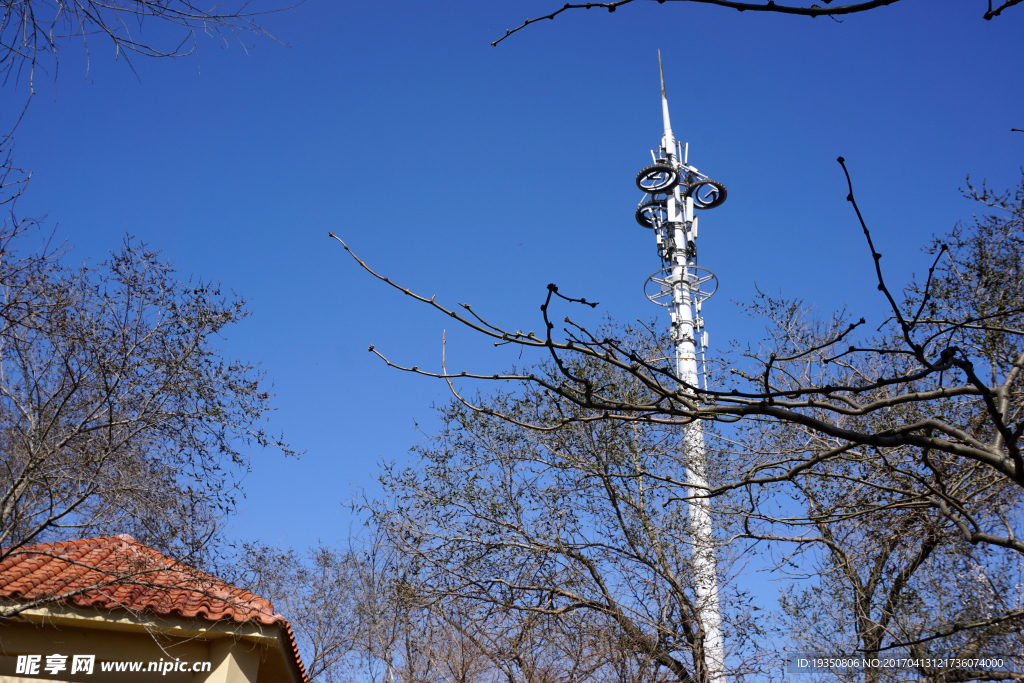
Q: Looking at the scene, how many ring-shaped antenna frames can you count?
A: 4